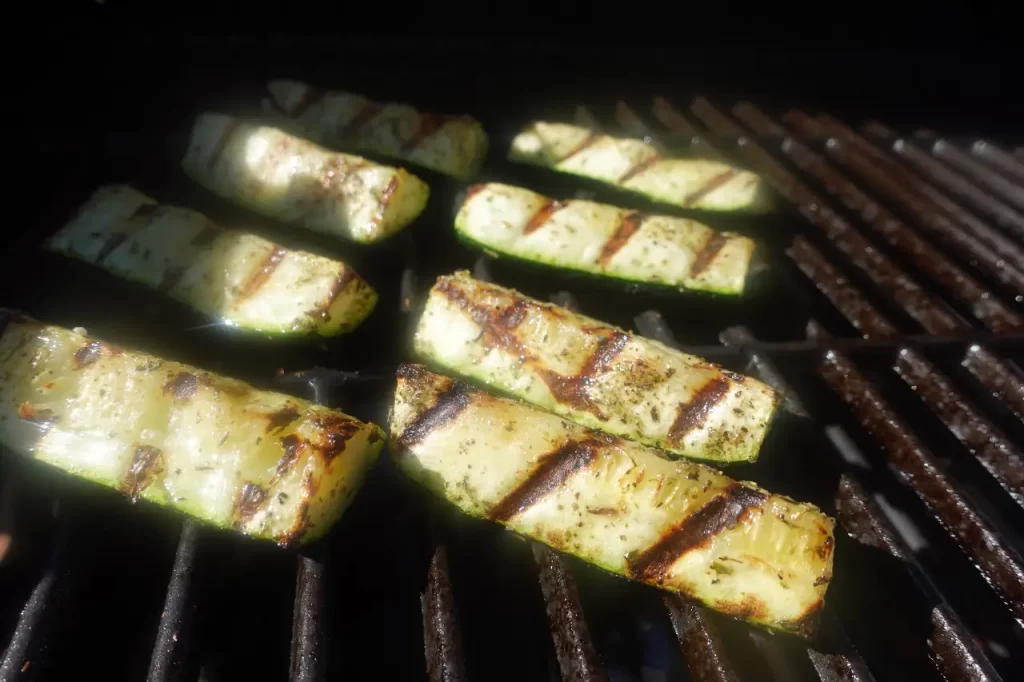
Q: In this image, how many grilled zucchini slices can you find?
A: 8